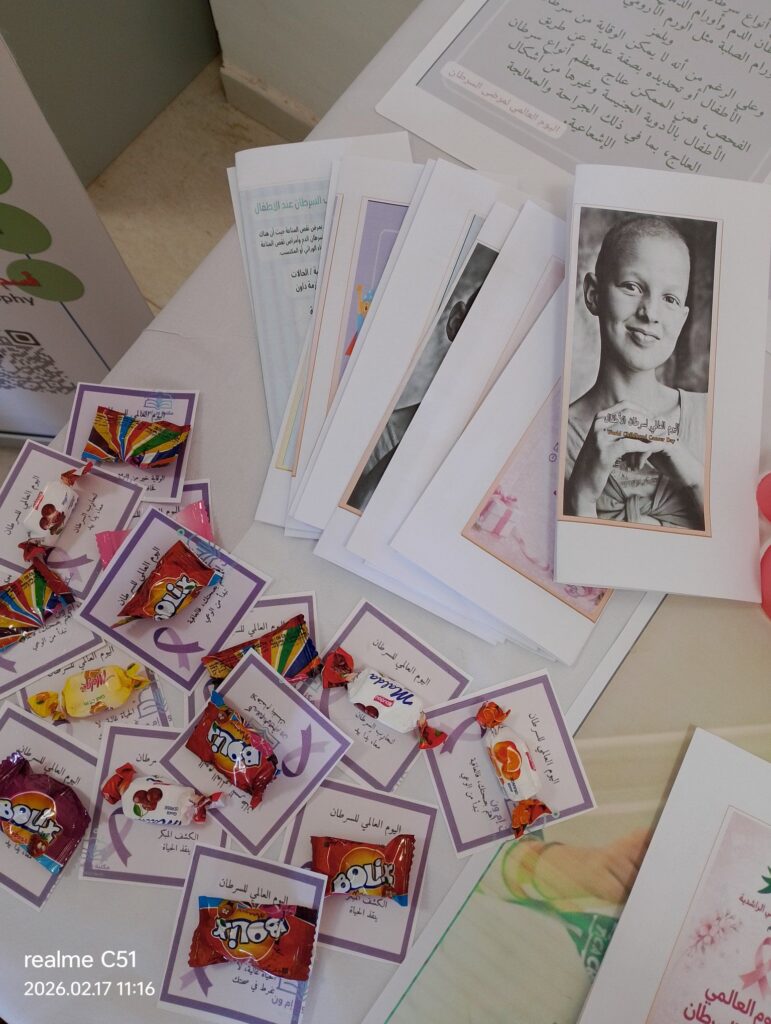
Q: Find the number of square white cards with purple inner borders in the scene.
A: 14